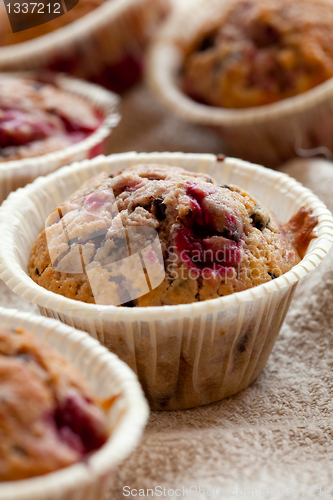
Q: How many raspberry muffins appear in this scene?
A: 5